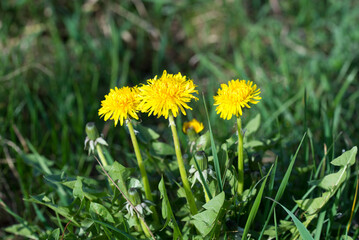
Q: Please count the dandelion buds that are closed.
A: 3